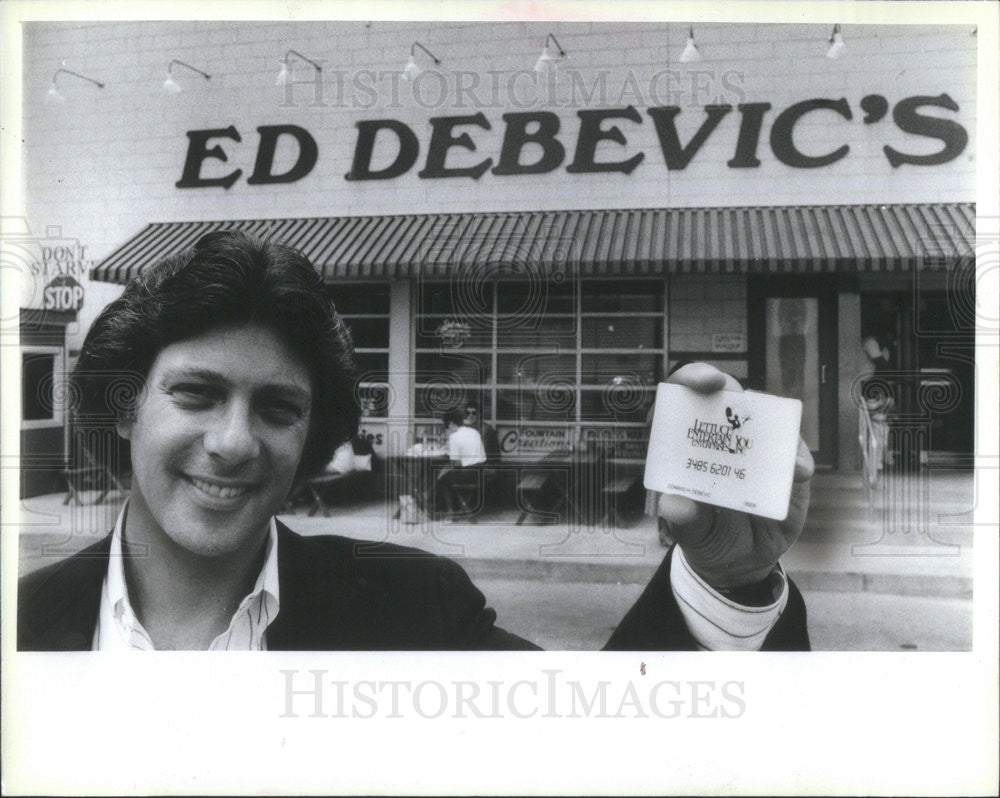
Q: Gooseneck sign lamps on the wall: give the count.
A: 7